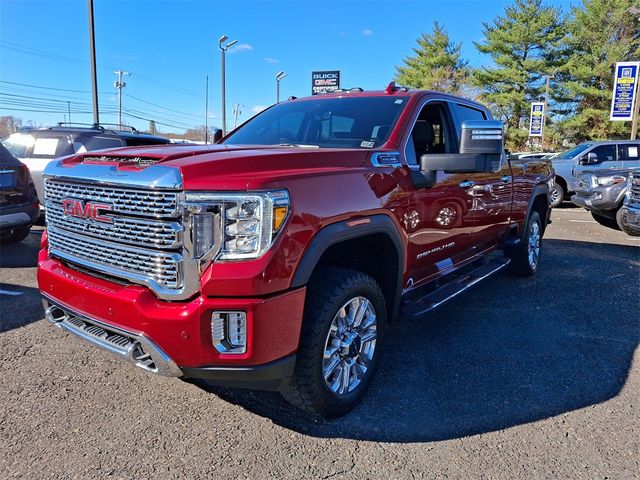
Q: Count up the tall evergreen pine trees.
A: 3